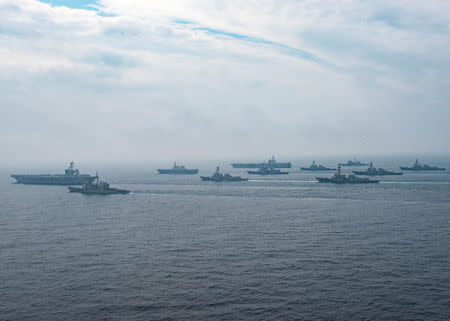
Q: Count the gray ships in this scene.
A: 11